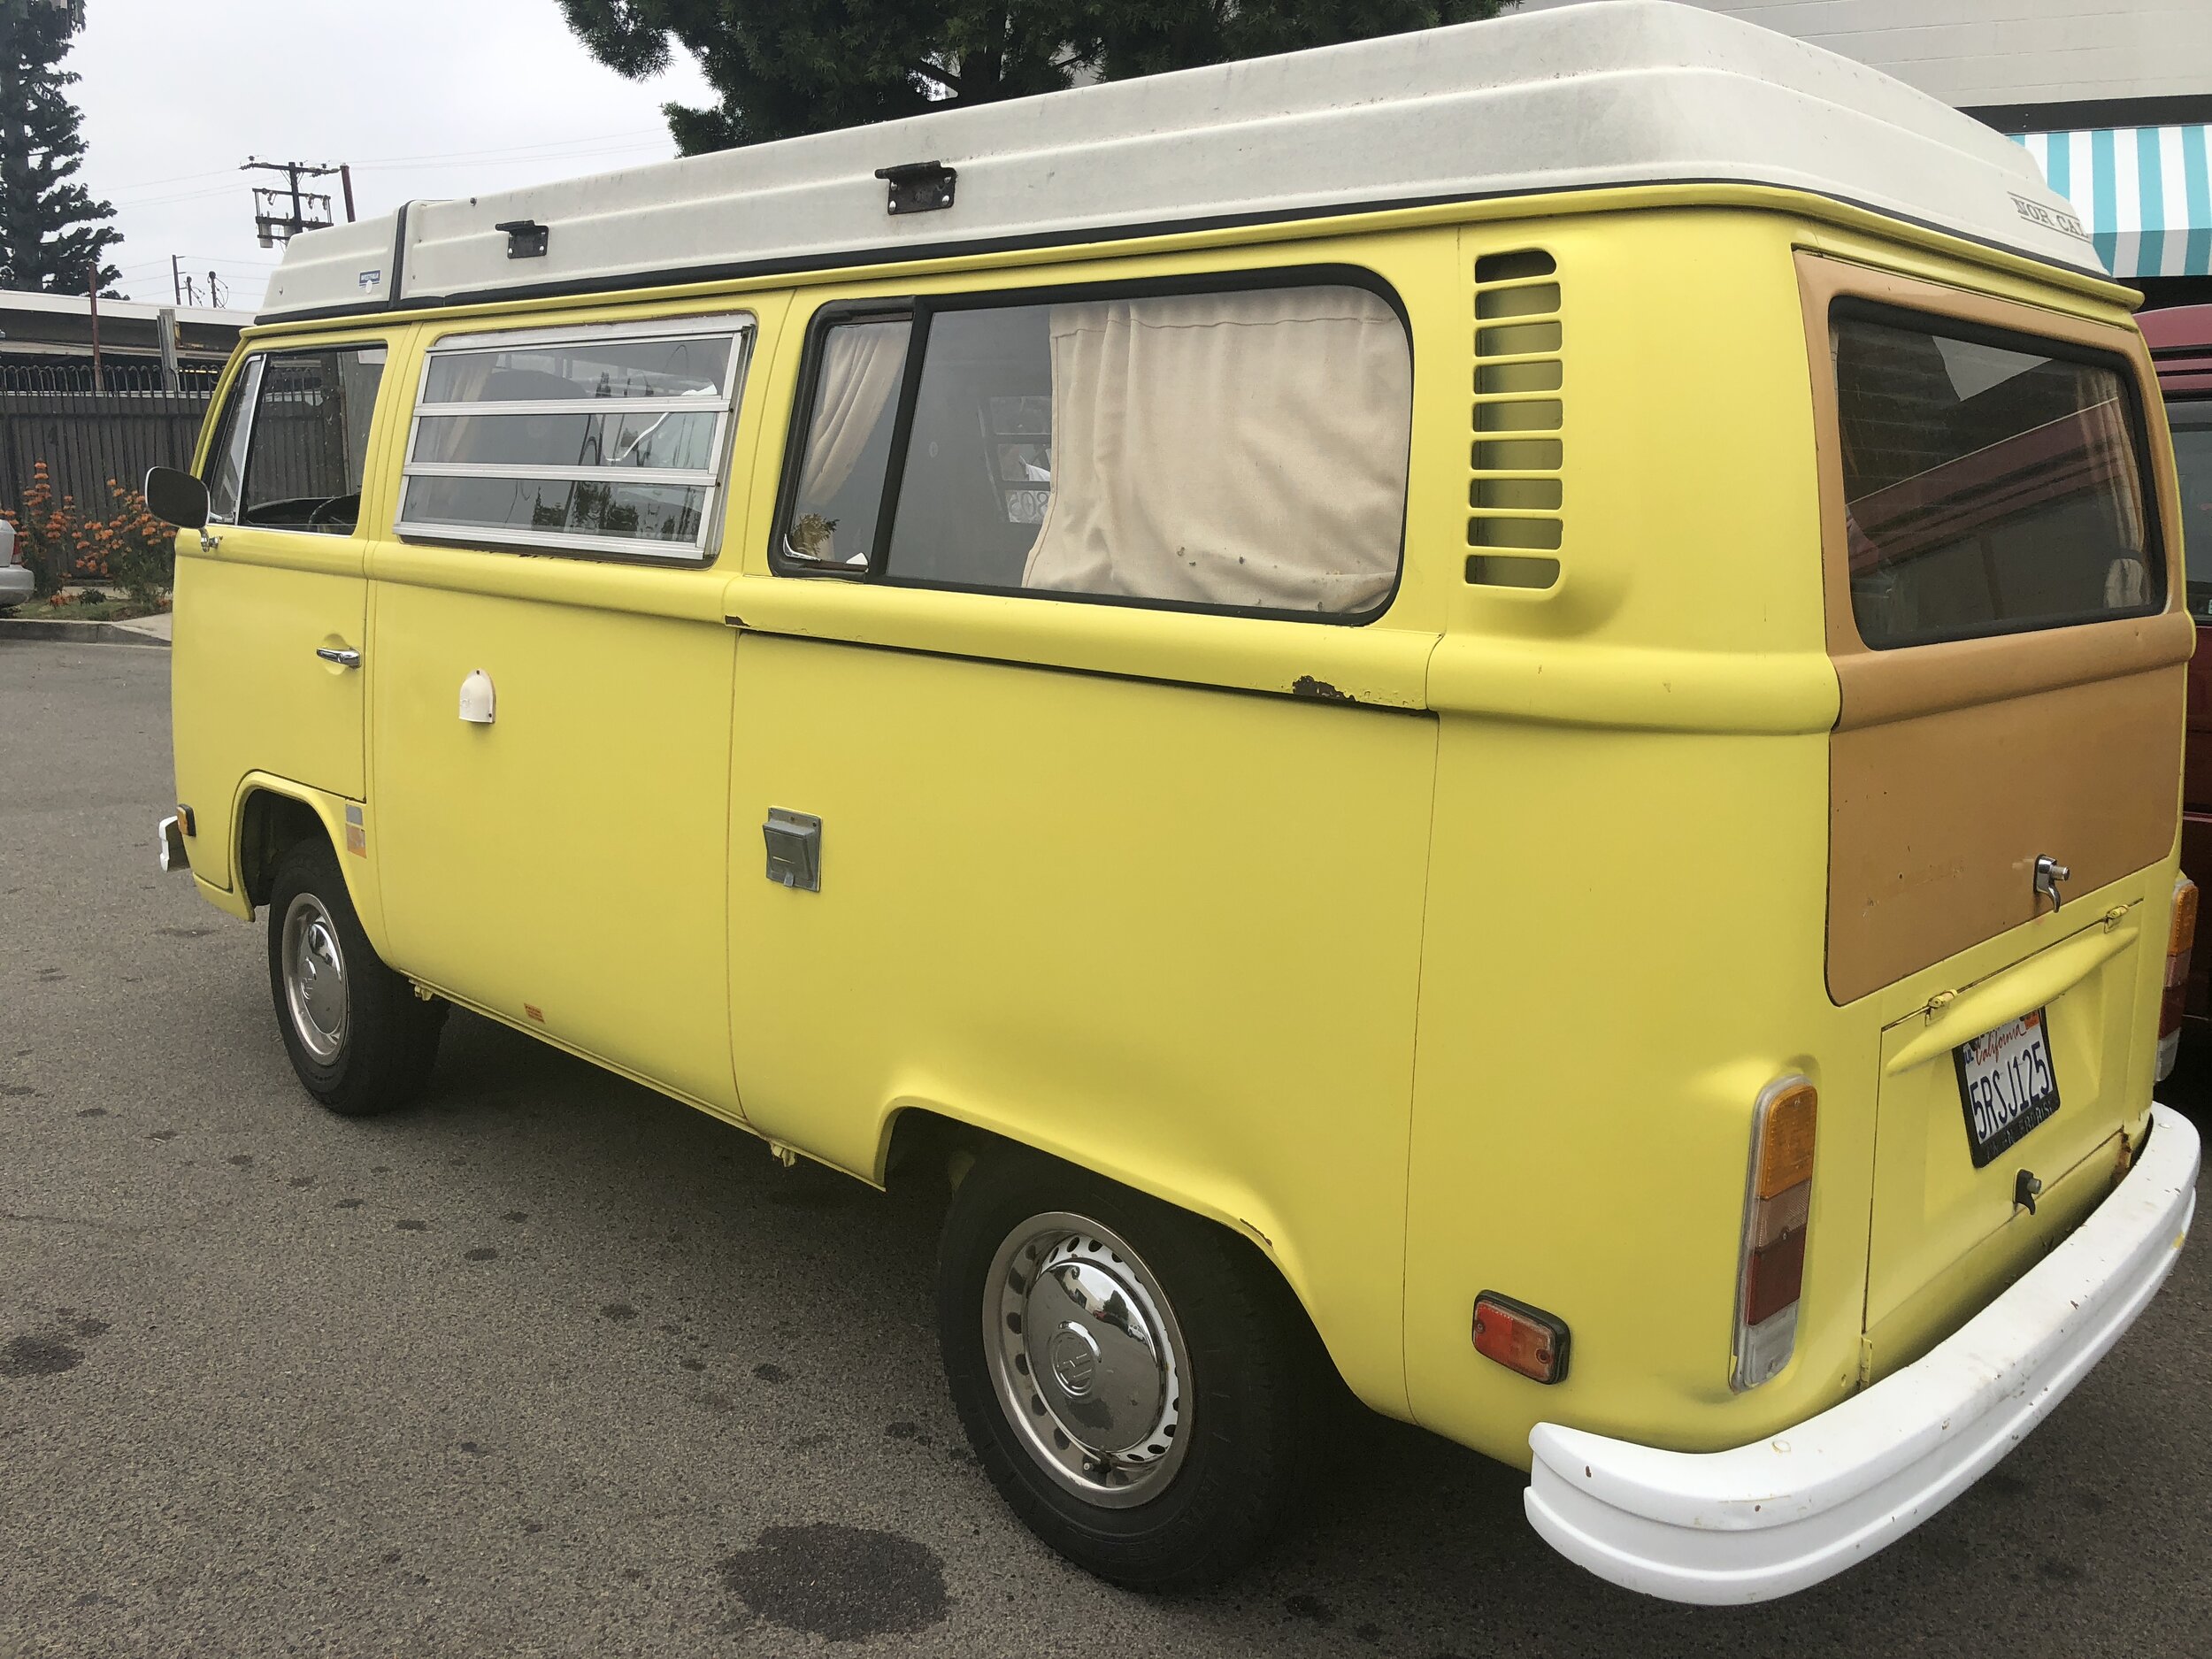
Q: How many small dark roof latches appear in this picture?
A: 2